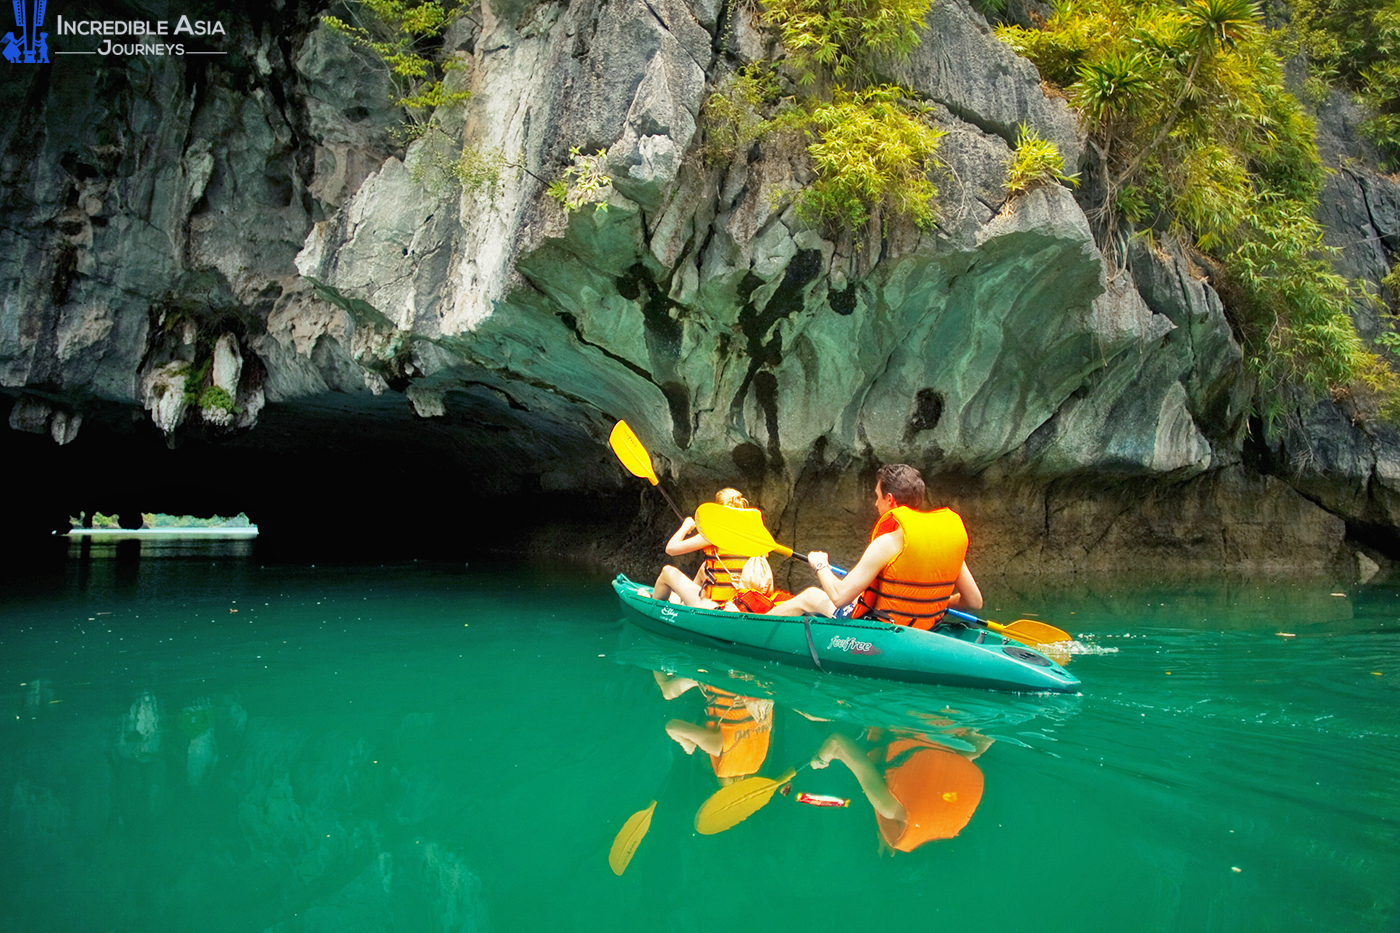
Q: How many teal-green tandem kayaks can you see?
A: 1